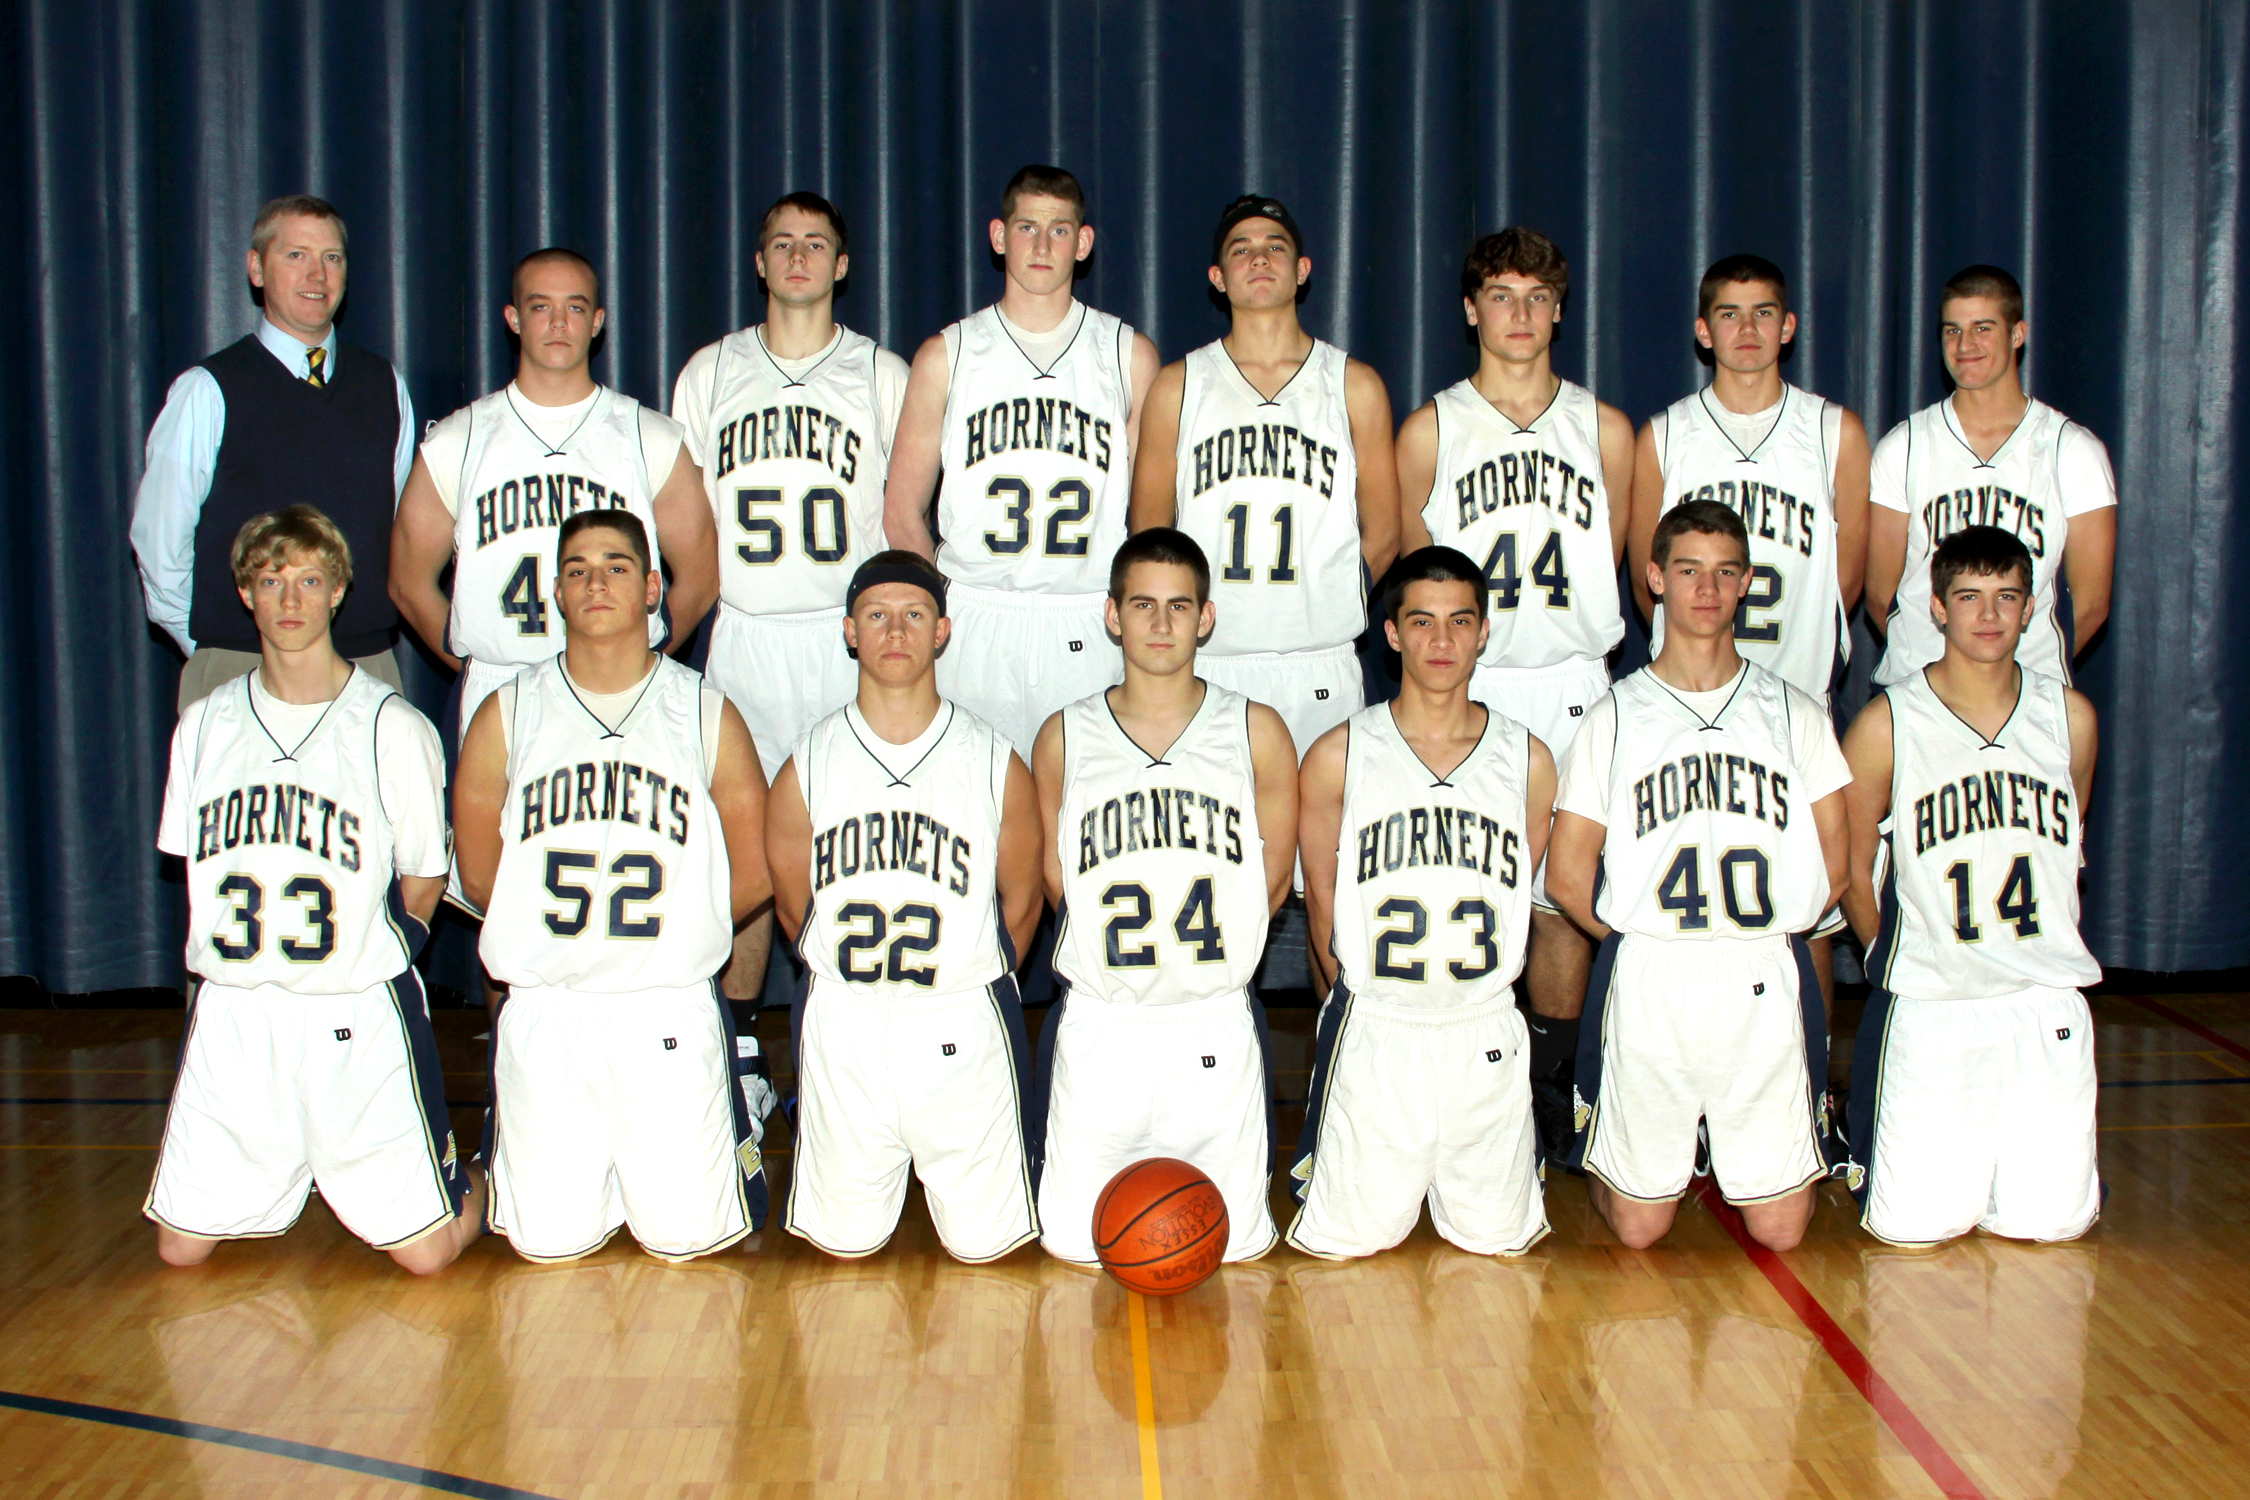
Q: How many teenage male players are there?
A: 14